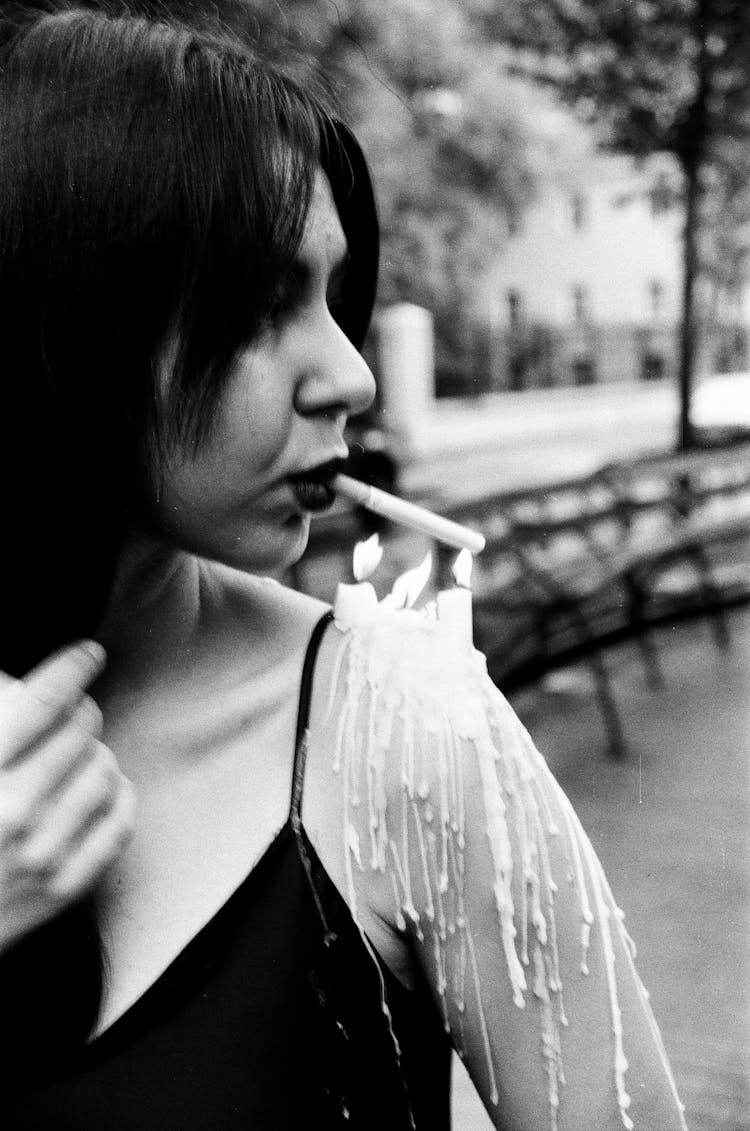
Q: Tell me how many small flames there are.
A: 3